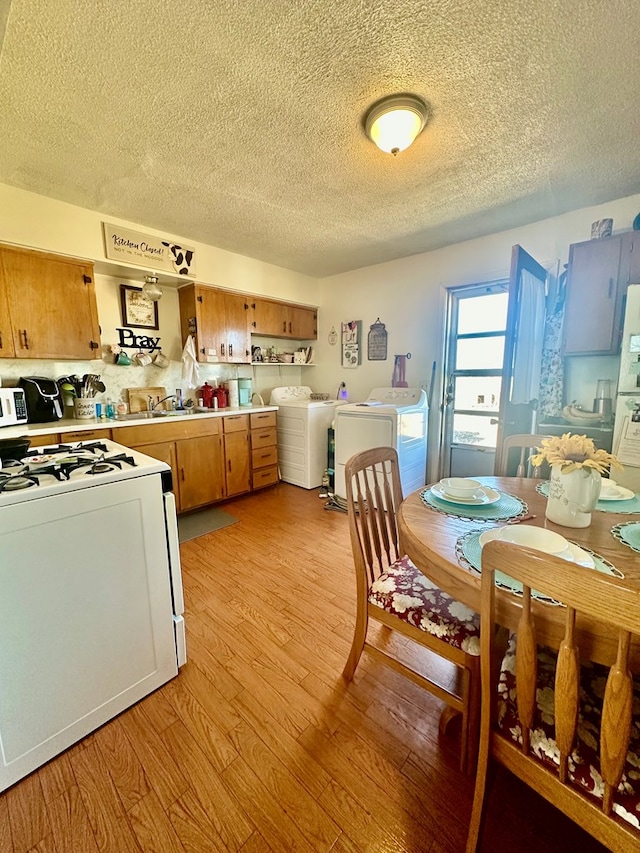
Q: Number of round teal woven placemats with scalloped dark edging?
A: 4